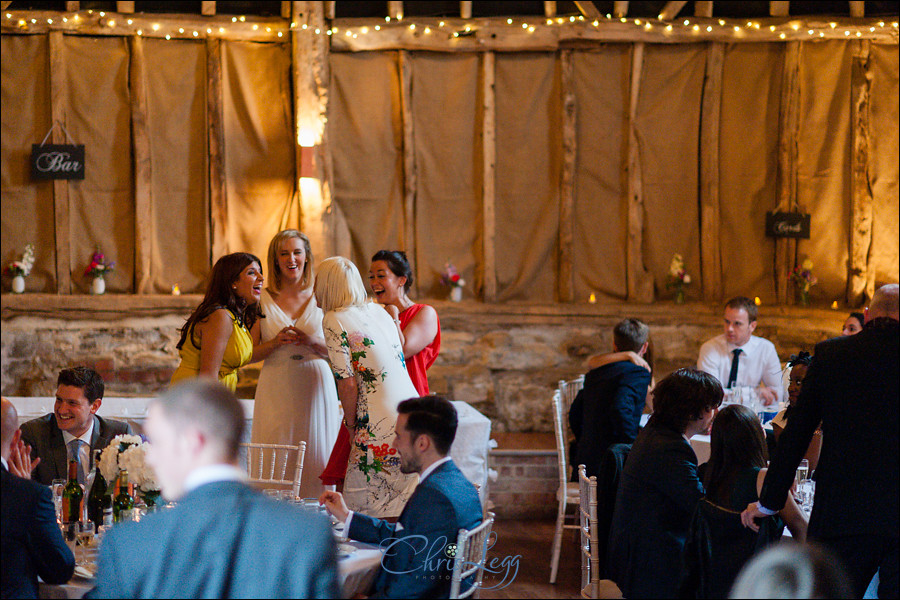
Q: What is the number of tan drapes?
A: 12